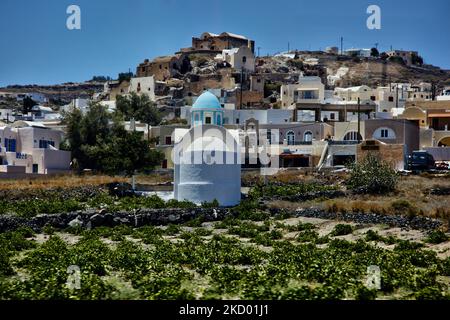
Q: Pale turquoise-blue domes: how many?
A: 1